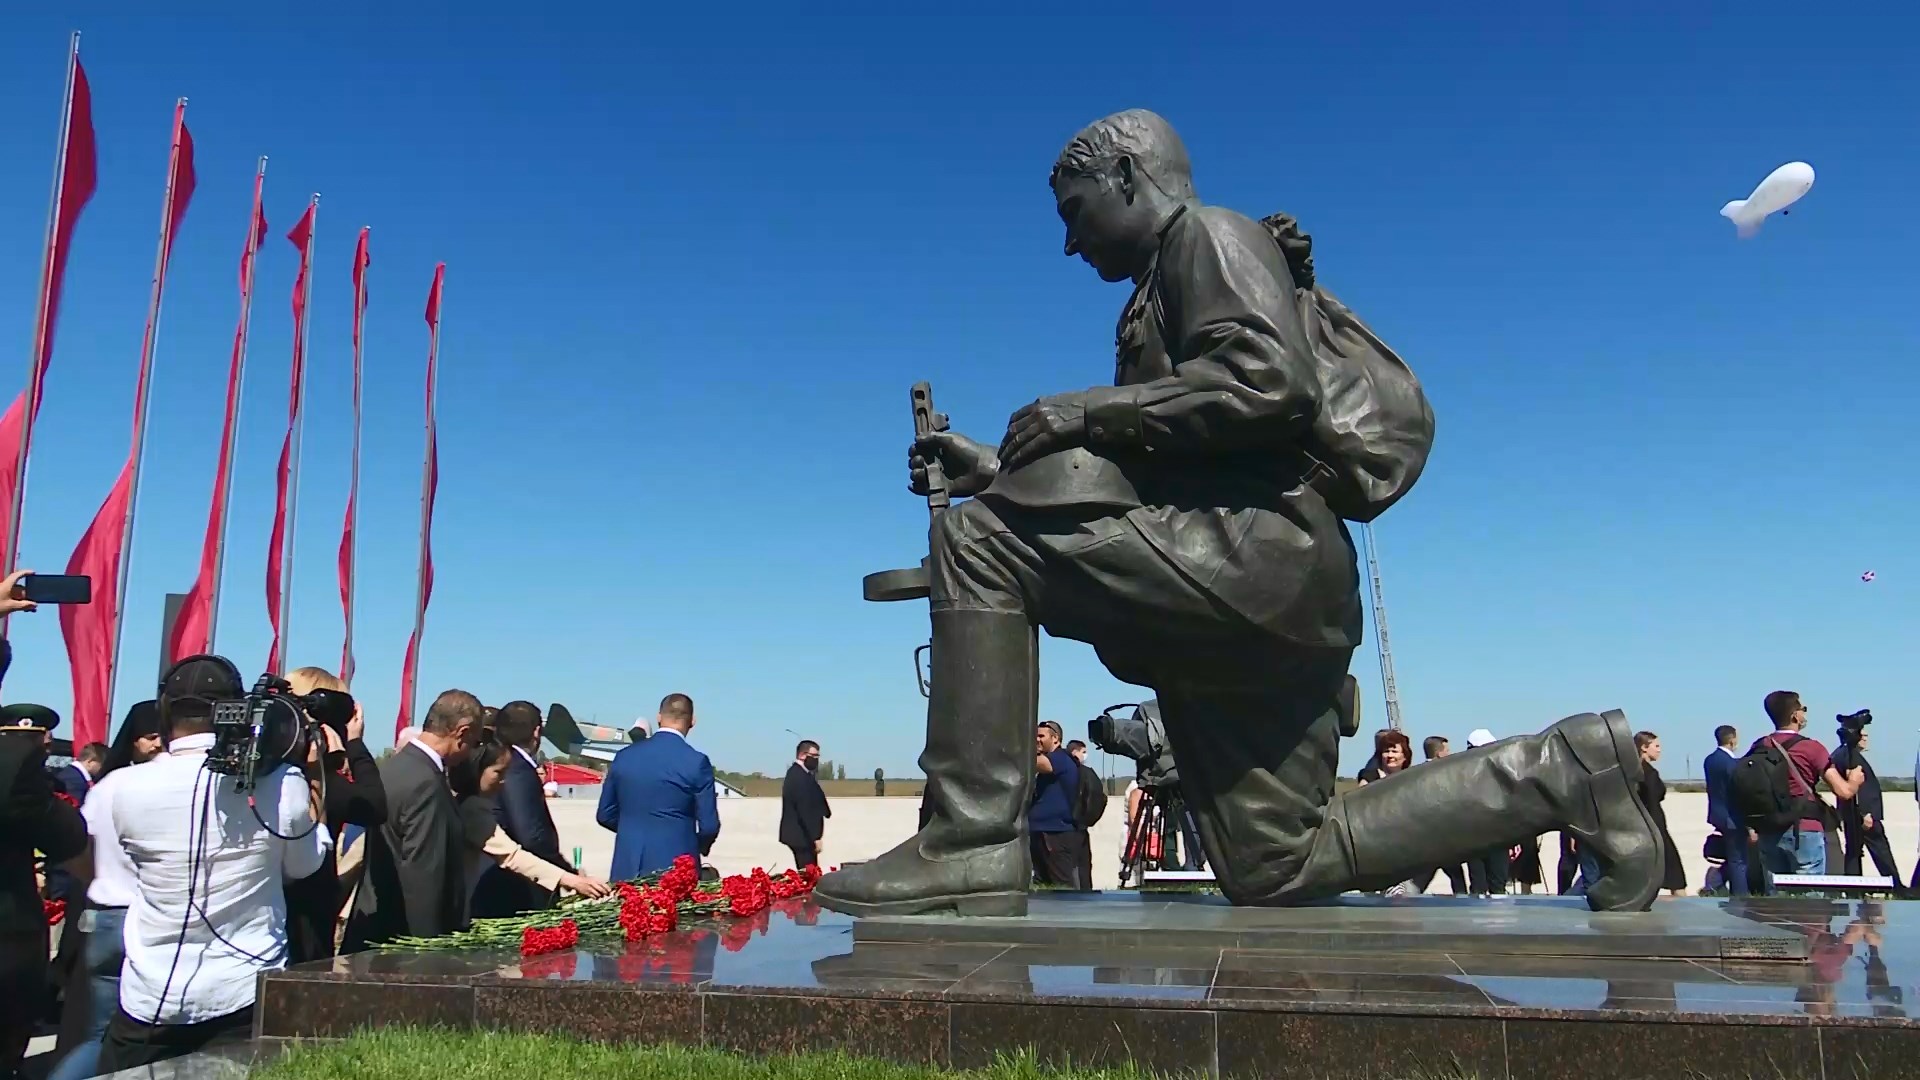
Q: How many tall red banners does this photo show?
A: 6